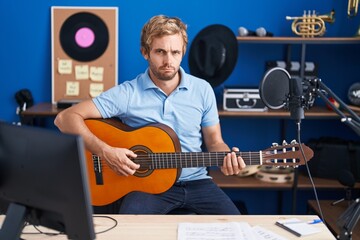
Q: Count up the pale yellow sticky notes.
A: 5